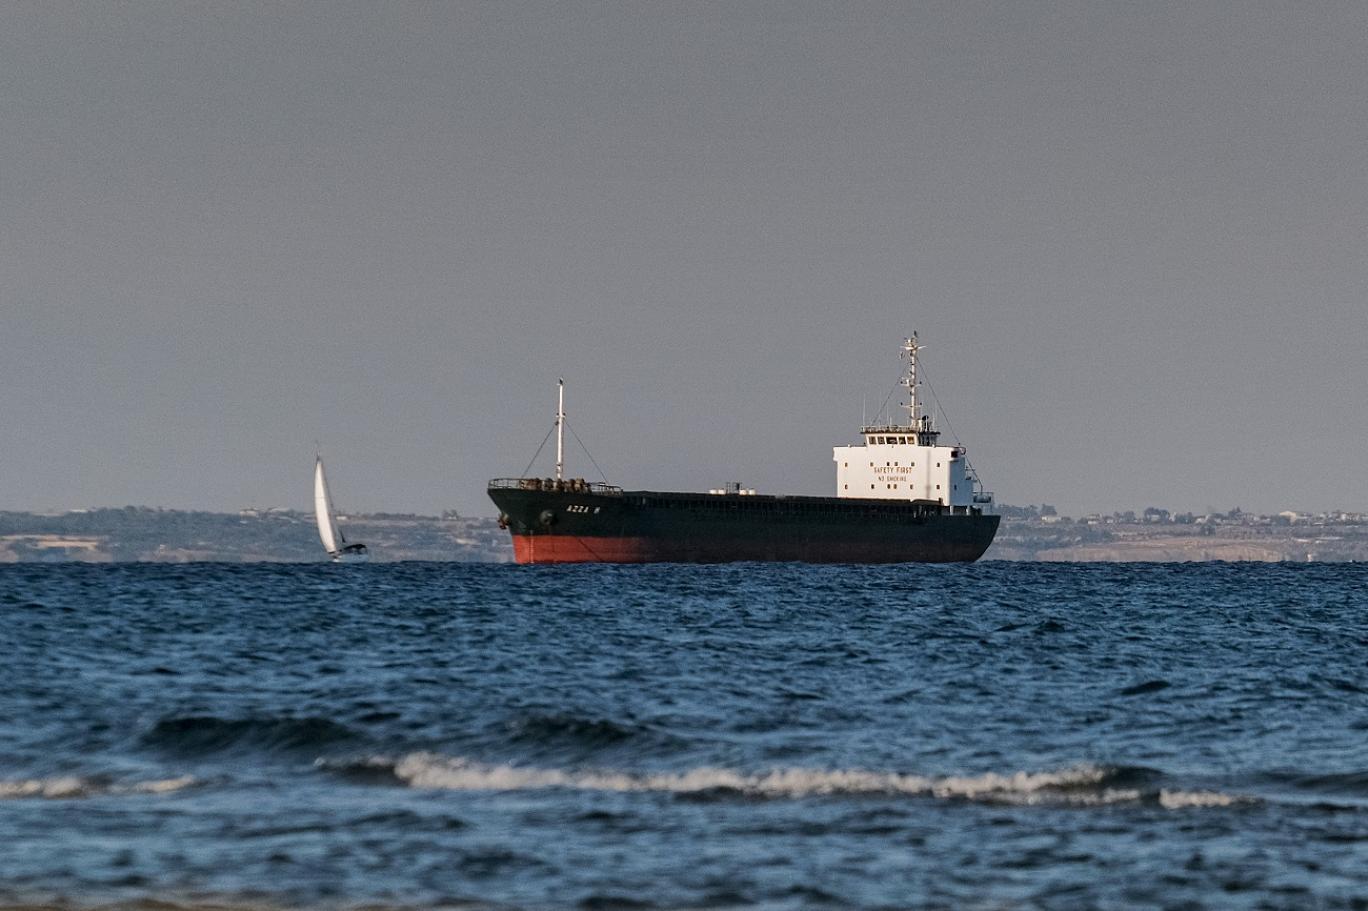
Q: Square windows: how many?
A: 12